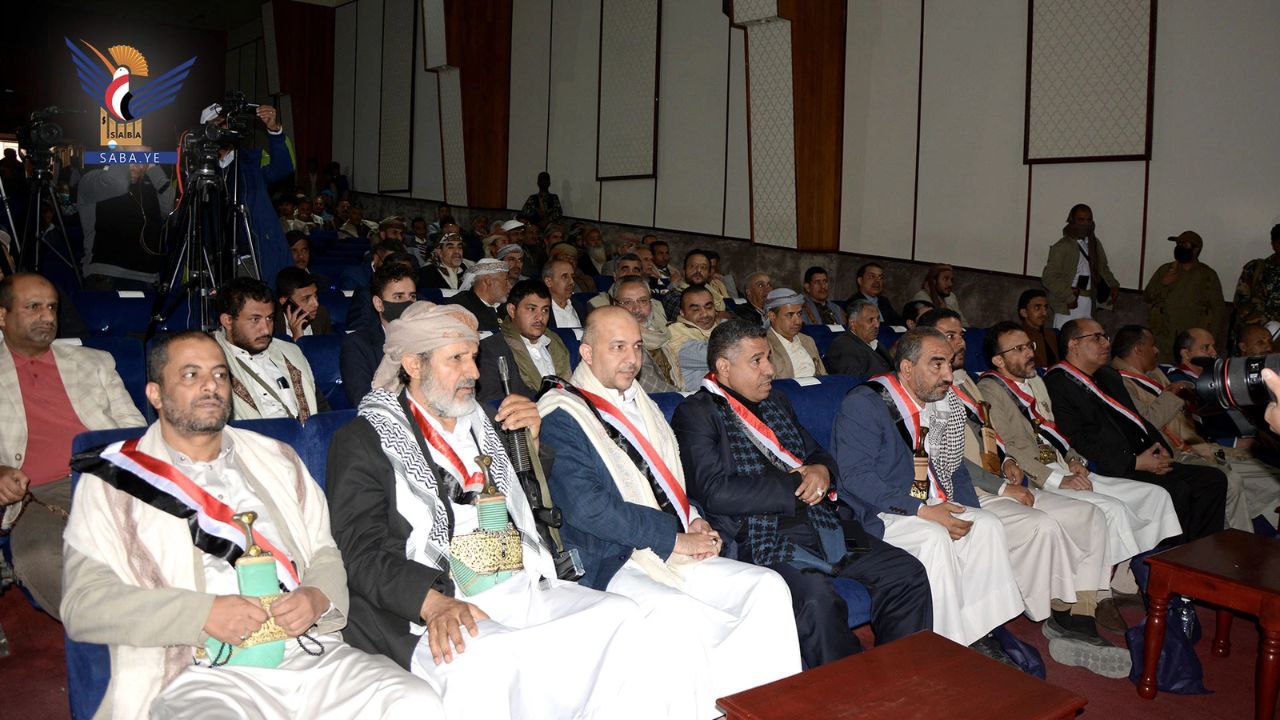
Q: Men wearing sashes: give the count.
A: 10